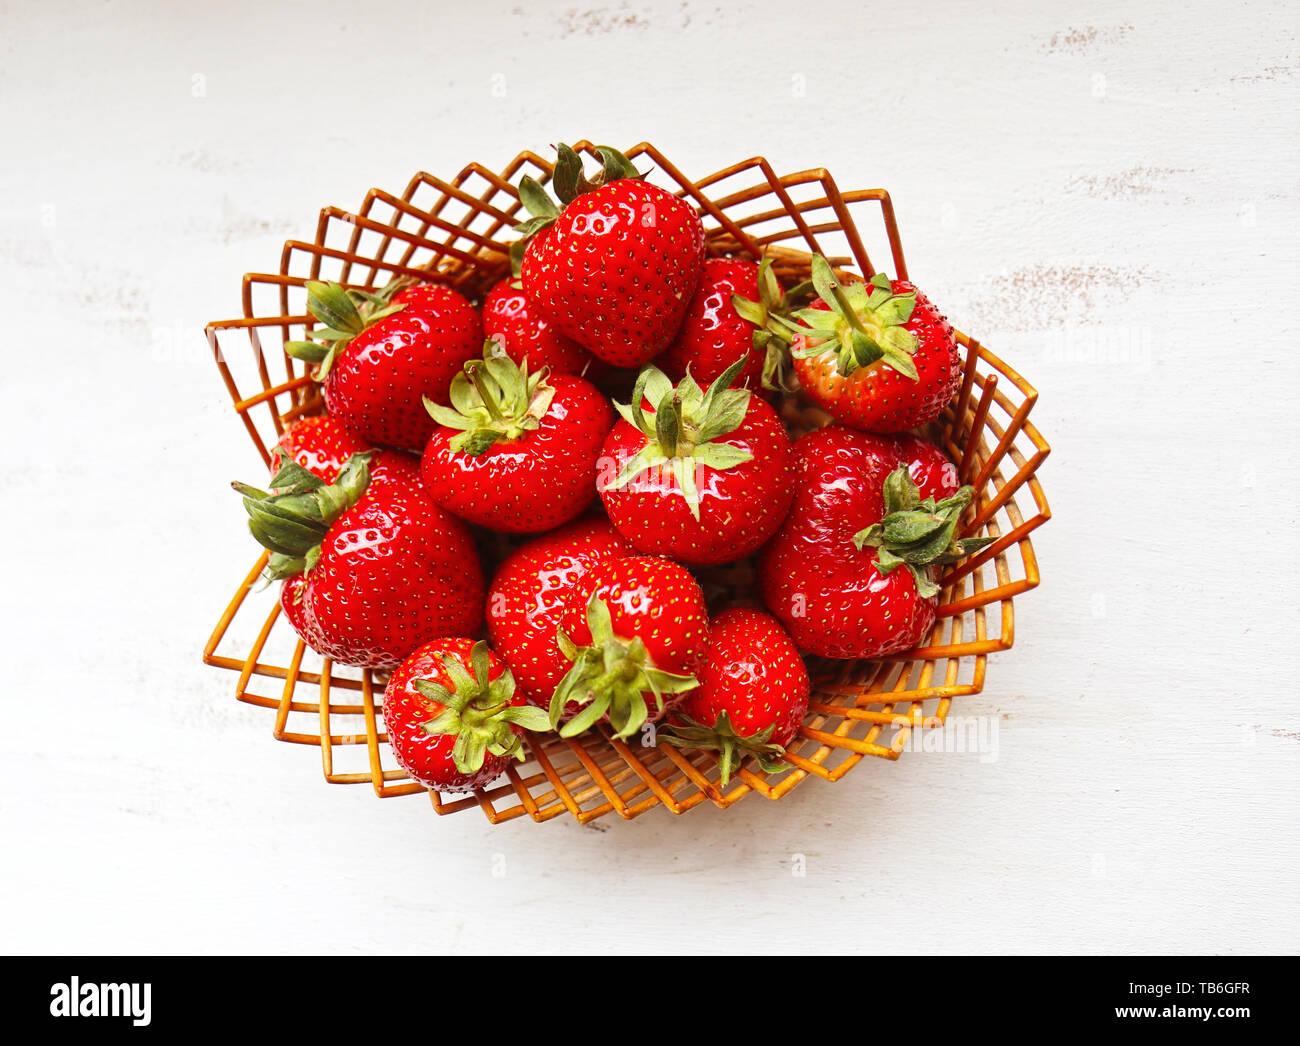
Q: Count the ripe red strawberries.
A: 14